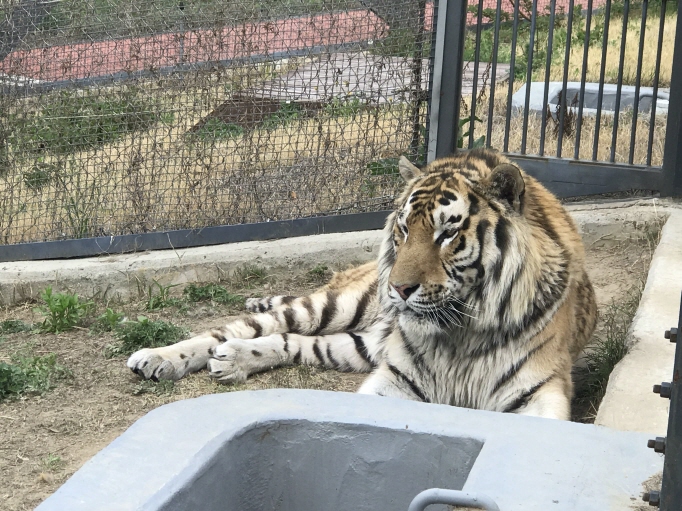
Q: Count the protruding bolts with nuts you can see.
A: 4